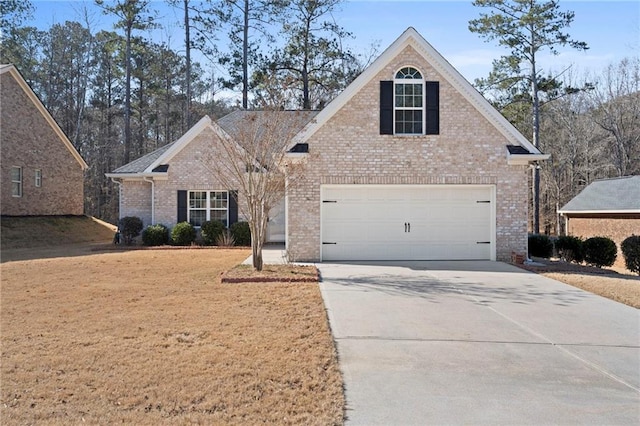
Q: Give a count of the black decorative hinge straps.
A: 4